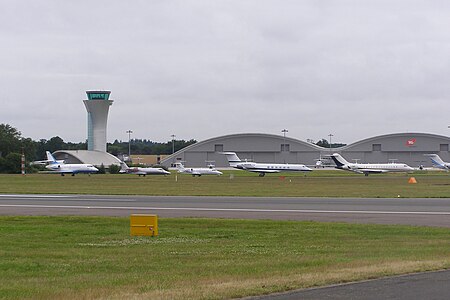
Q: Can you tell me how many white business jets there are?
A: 6